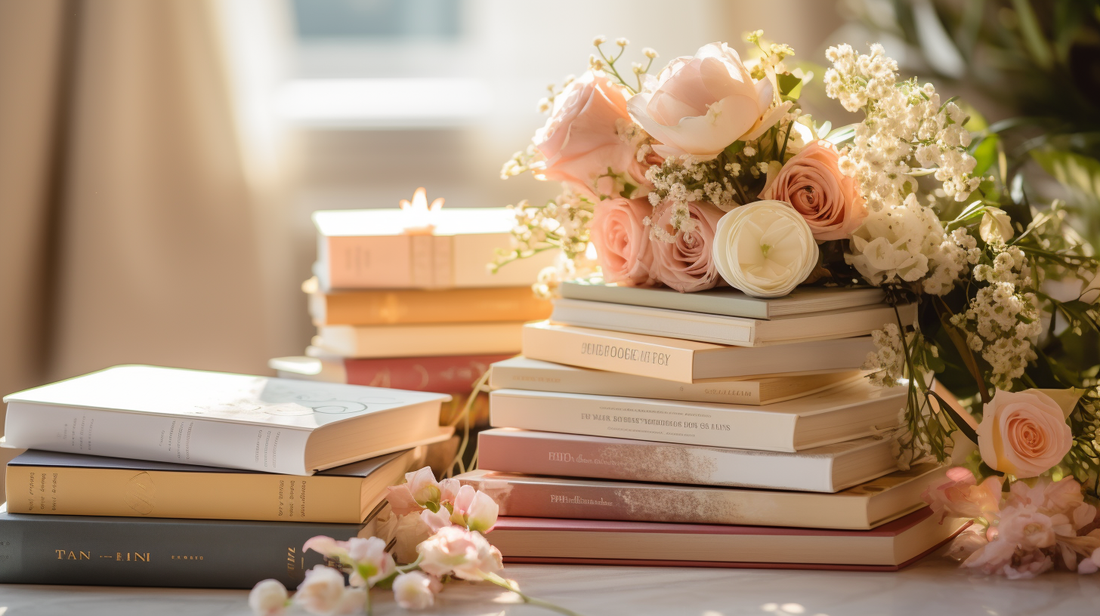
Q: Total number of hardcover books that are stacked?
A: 15